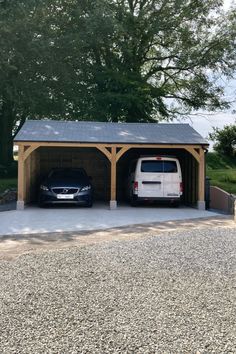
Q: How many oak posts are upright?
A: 3